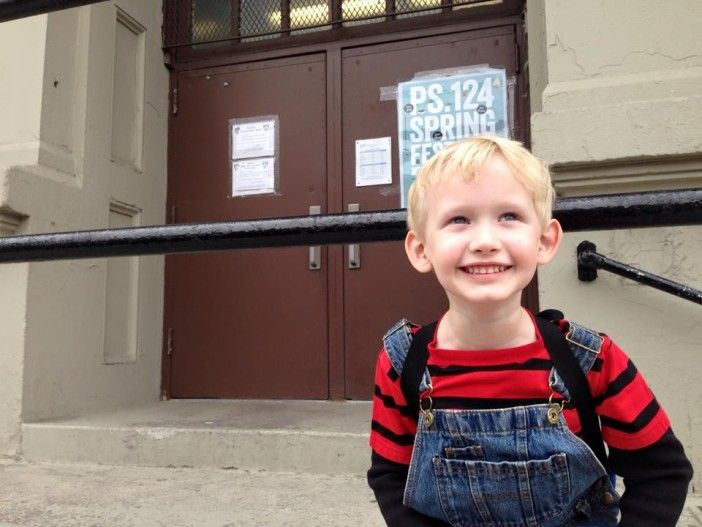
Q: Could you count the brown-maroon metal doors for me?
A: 2